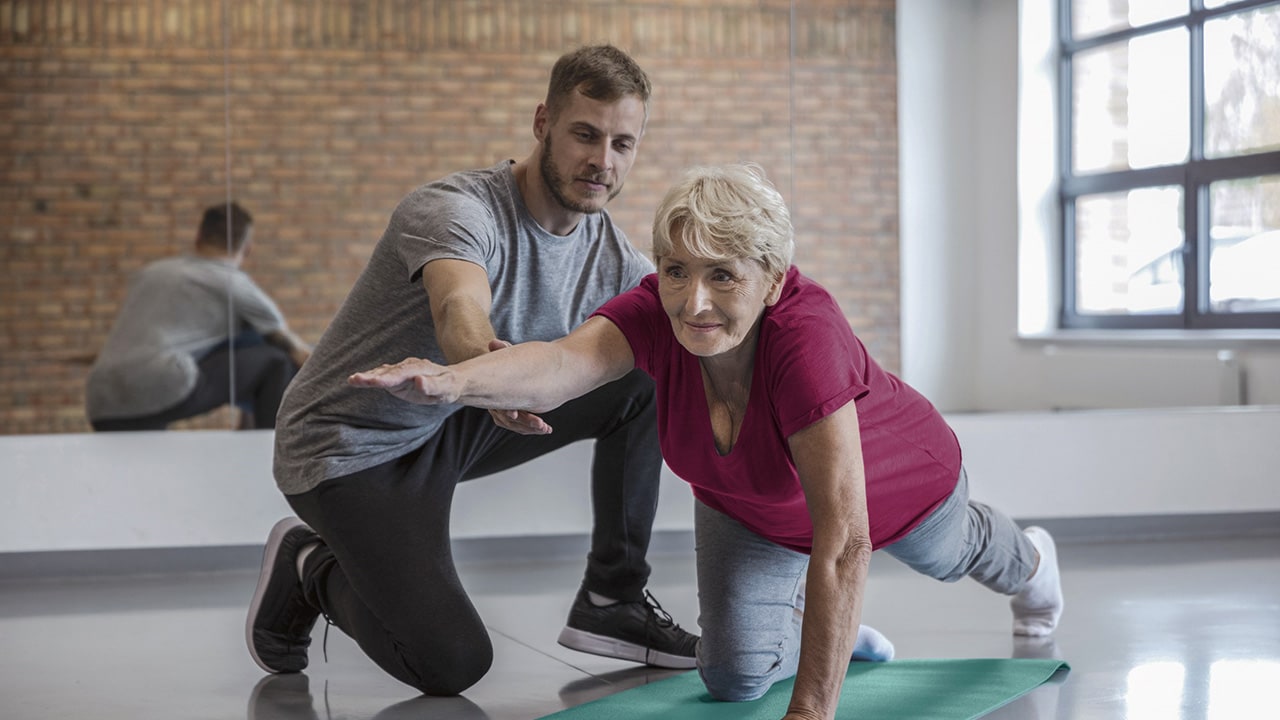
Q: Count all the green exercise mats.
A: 1